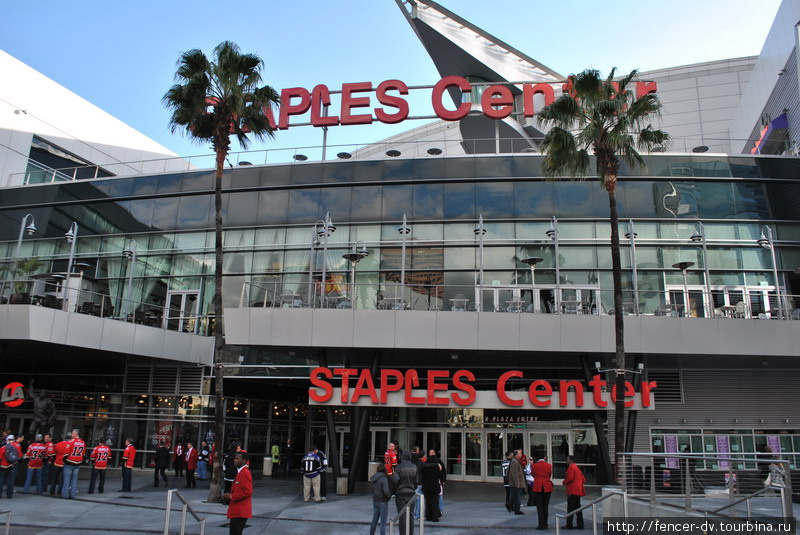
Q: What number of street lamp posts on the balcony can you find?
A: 12